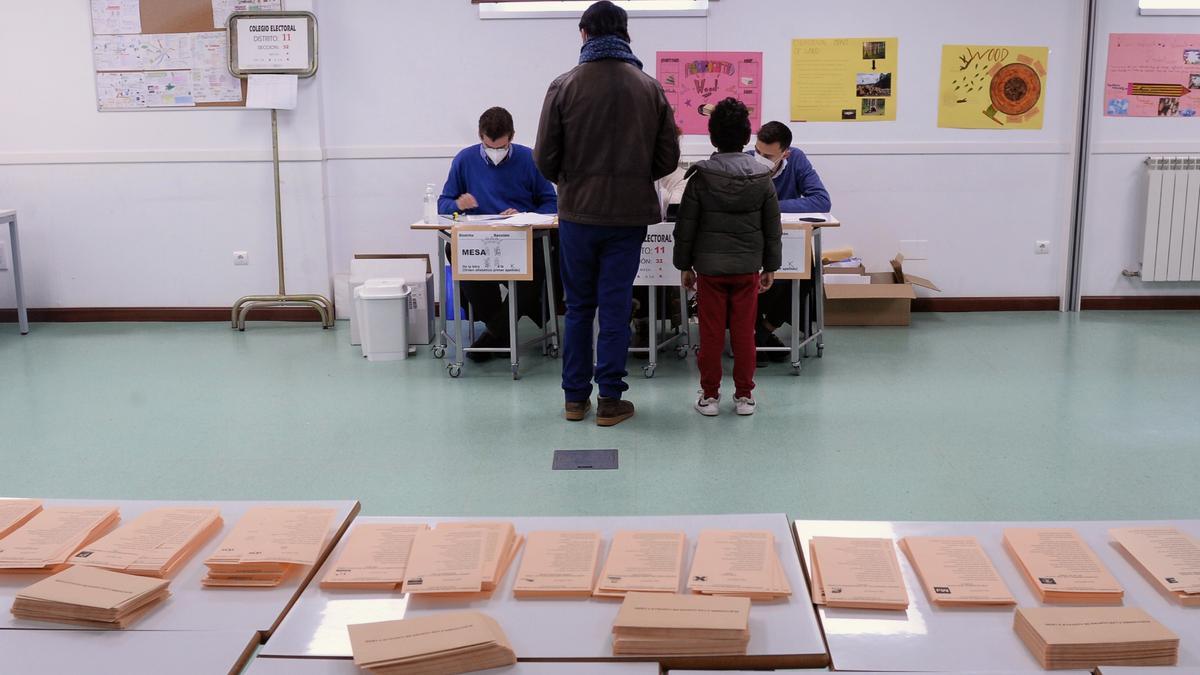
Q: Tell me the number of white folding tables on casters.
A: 3